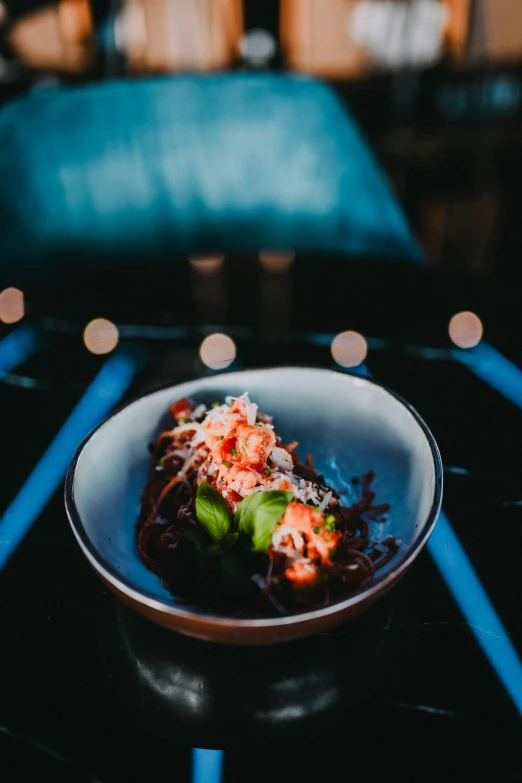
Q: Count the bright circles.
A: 5